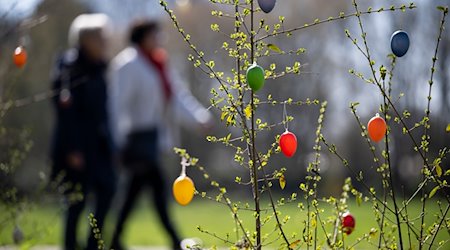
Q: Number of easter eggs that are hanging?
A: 8